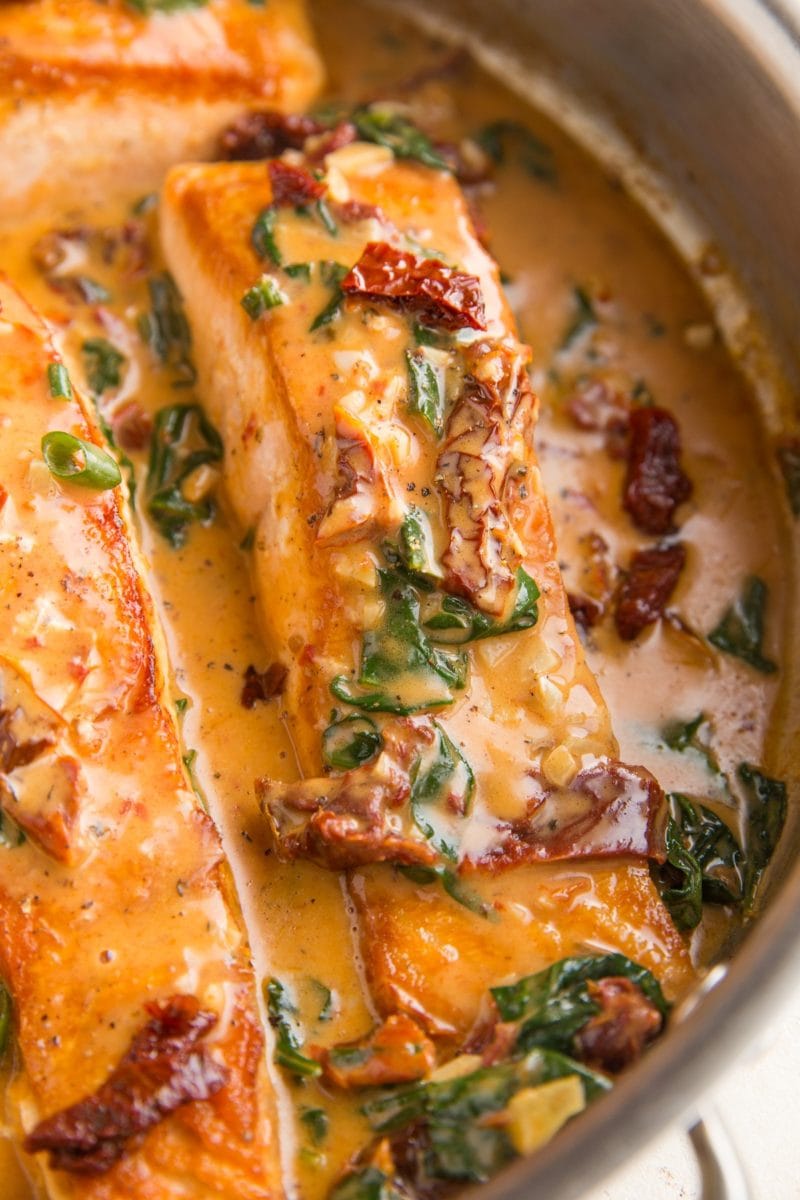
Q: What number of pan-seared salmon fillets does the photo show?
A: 3